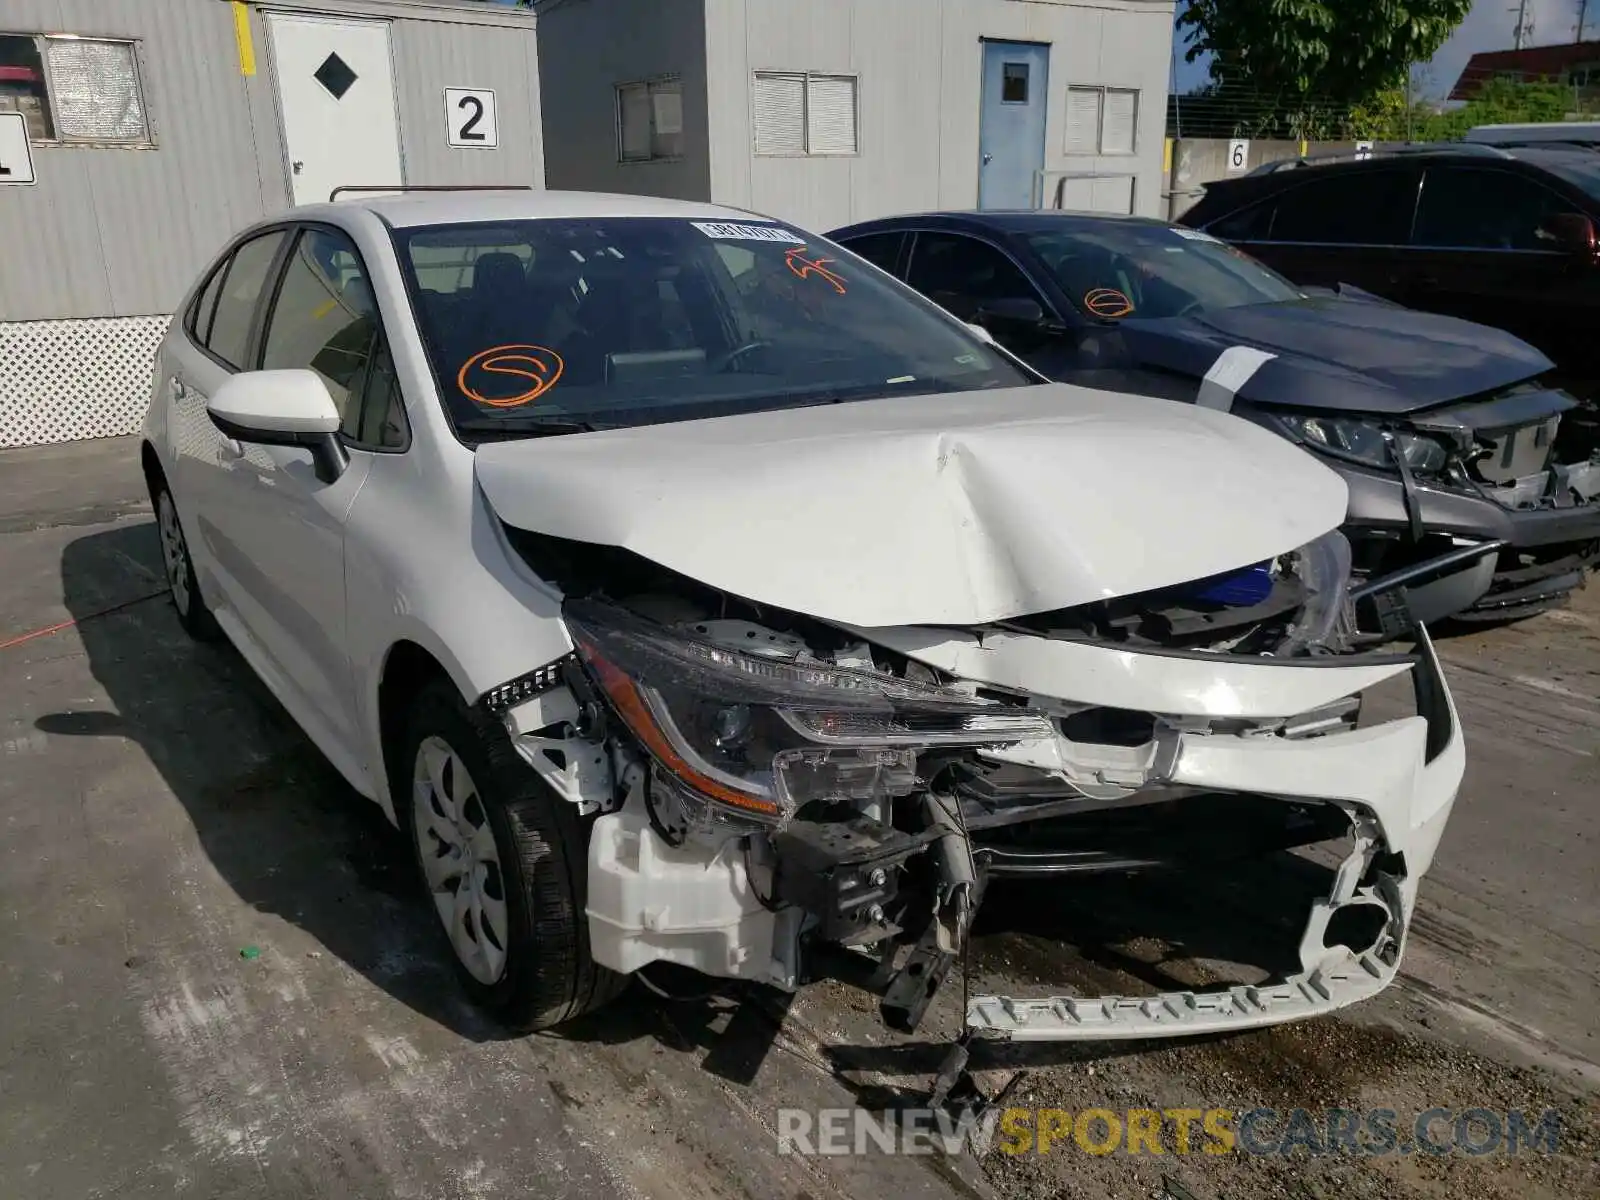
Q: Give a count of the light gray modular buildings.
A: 2